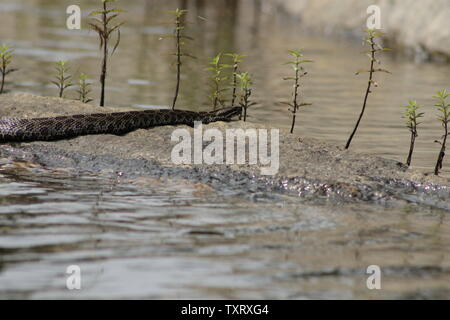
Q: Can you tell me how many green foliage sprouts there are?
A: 12